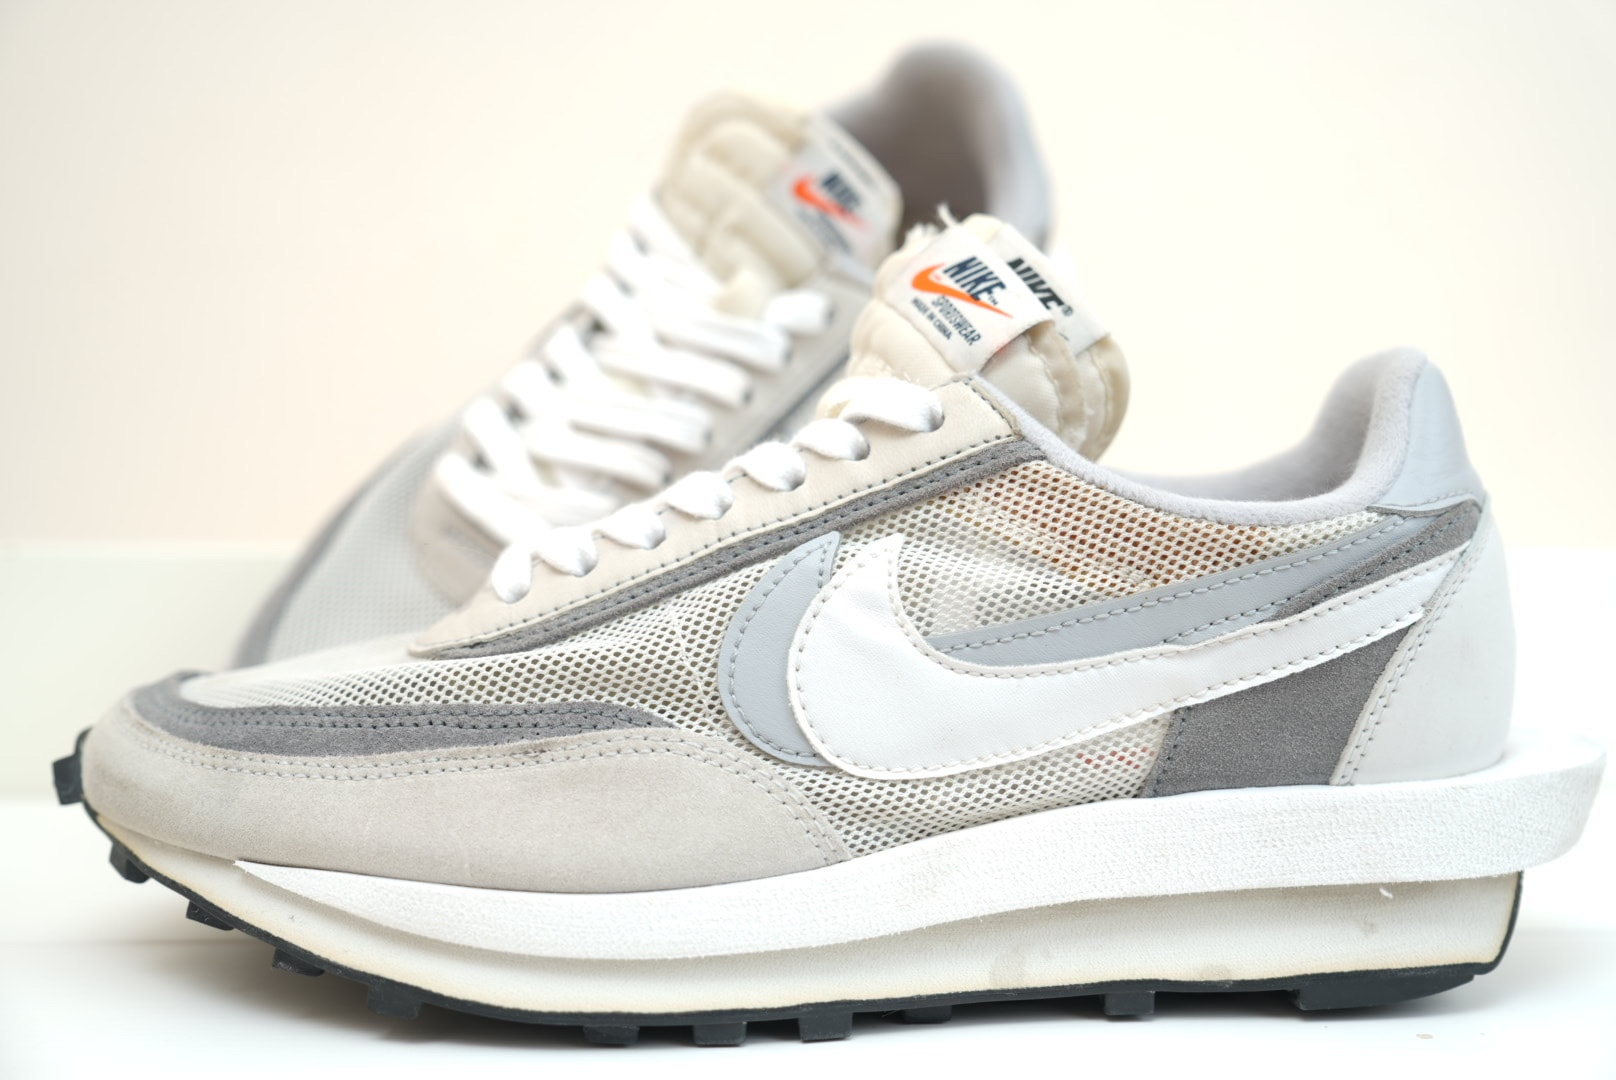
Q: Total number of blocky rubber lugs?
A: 11